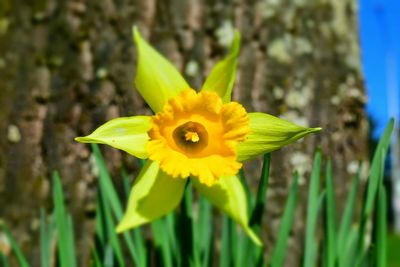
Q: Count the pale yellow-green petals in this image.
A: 6